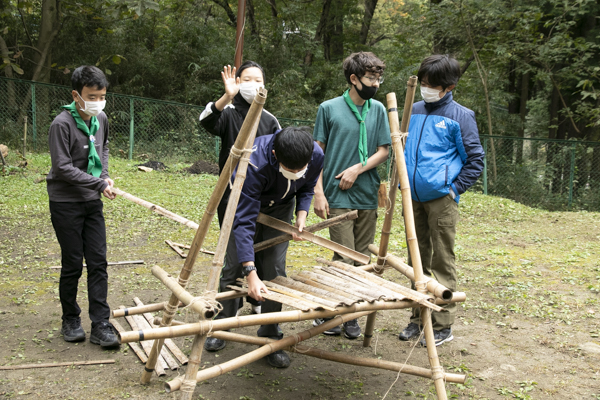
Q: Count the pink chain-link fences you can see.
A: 0